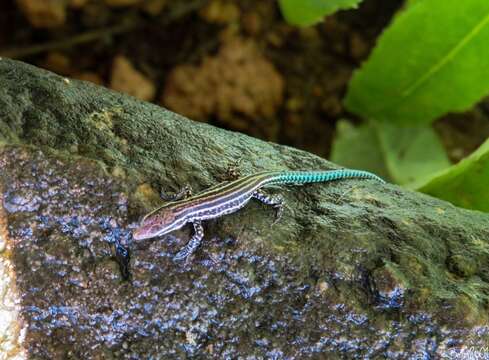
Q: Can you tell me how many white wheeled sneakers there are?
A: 0